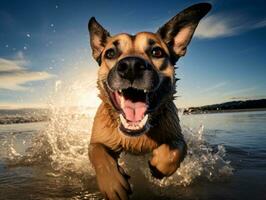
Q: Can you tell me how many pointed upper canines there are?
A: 2